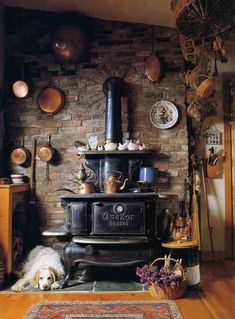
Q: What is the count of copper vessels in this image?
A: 8